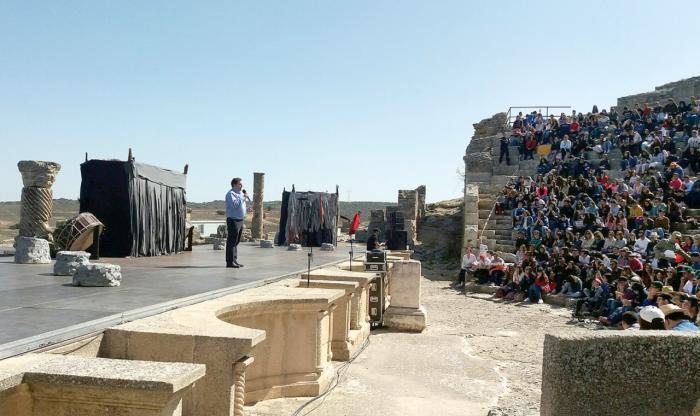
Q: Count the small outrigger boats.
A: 0